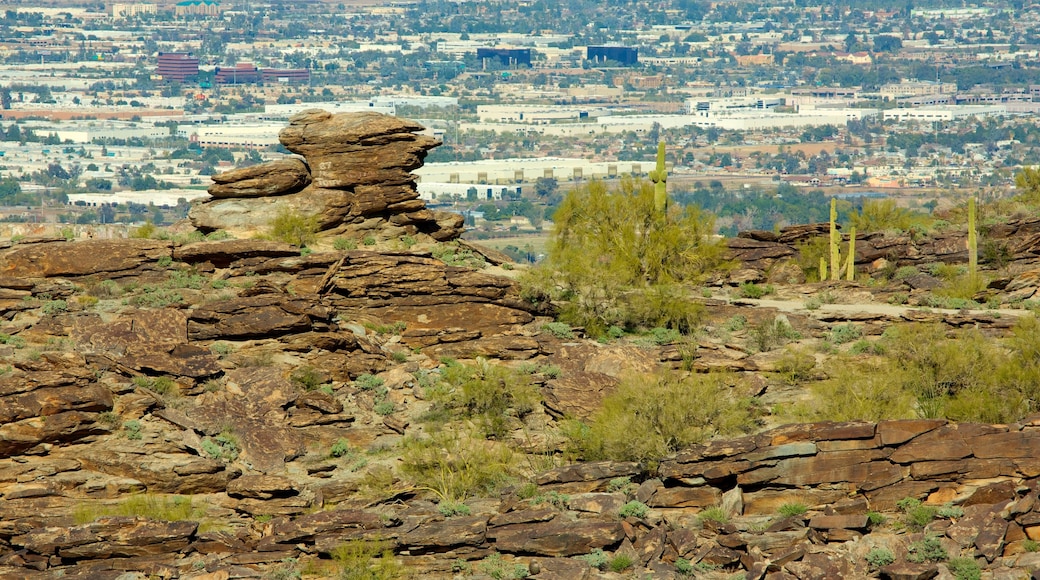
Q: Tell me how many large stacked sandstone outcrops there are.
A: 1